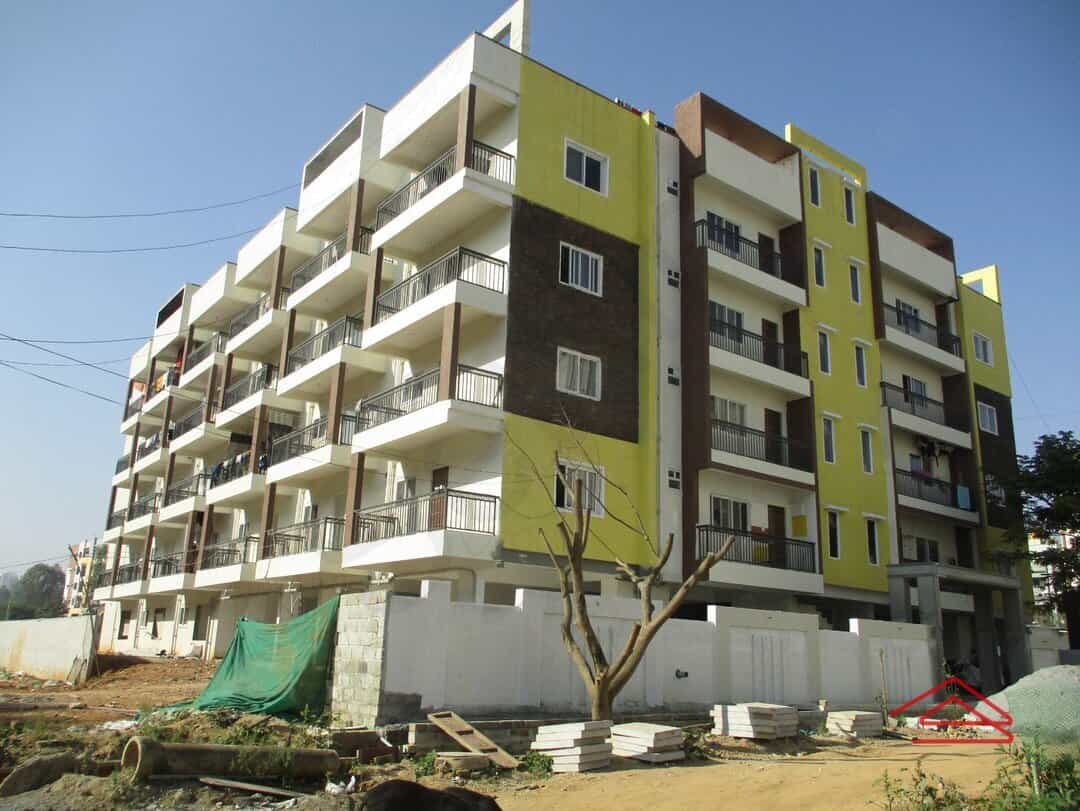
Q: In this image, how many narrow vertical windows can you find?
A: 10